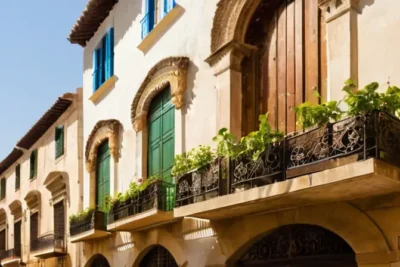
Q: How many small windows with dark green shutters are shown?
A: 4